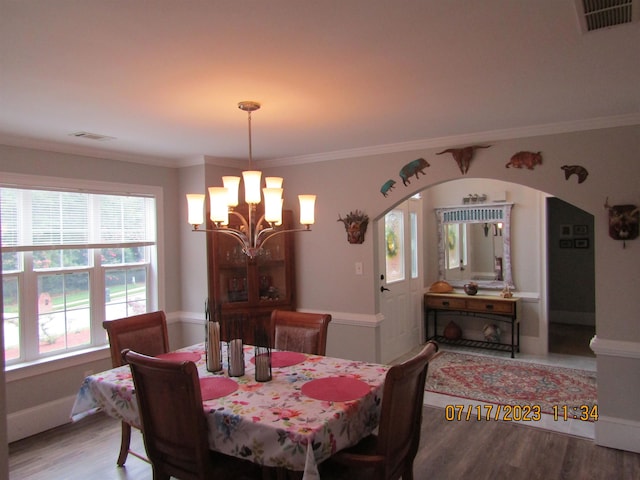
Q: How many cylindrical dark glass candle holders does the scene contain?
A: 3